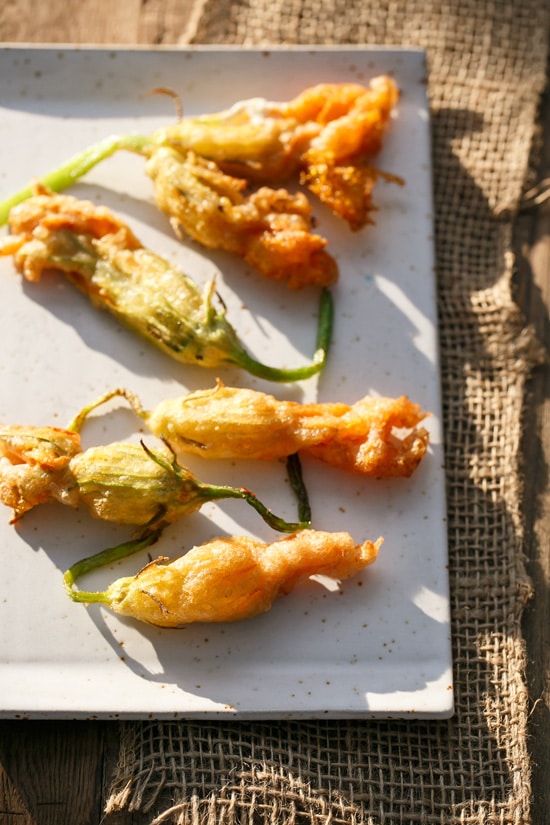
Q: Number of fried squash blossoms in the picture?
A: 6